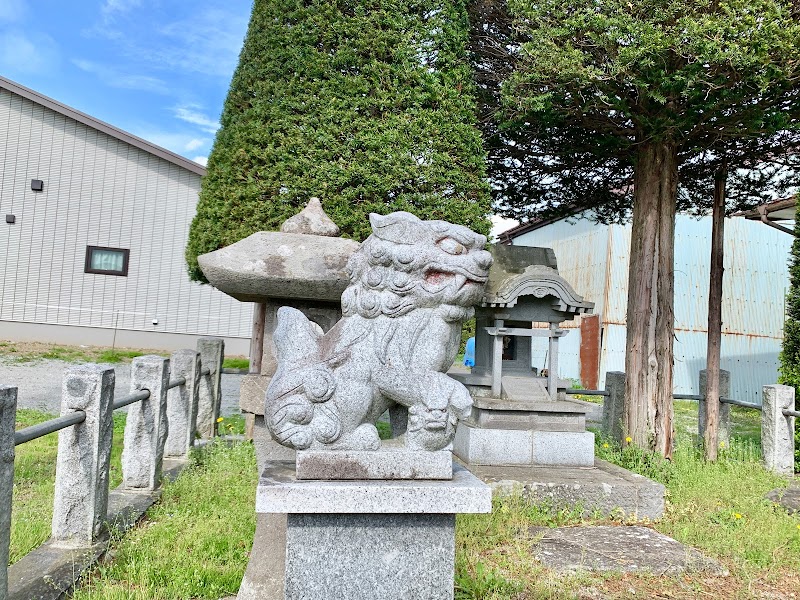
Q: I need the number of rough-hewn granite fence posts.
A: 8